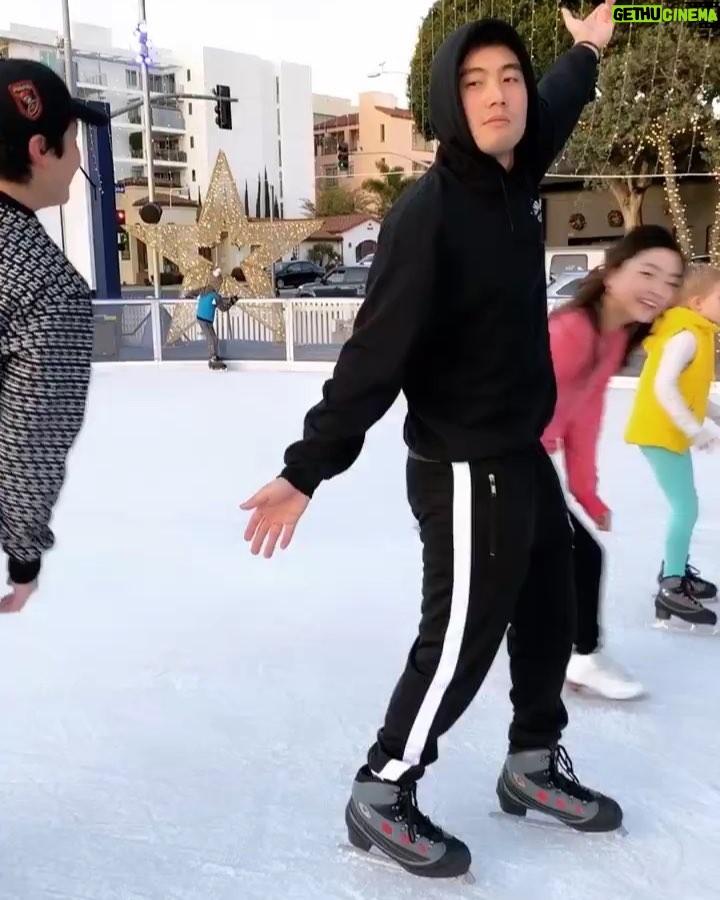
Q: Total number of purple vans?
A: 0